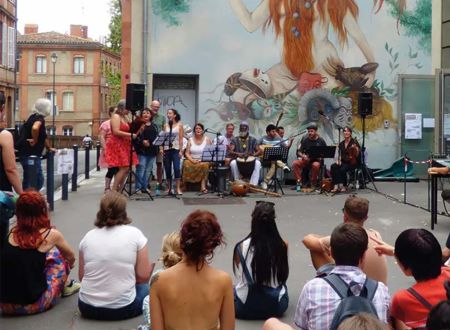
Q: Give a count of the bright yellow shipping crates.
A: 0